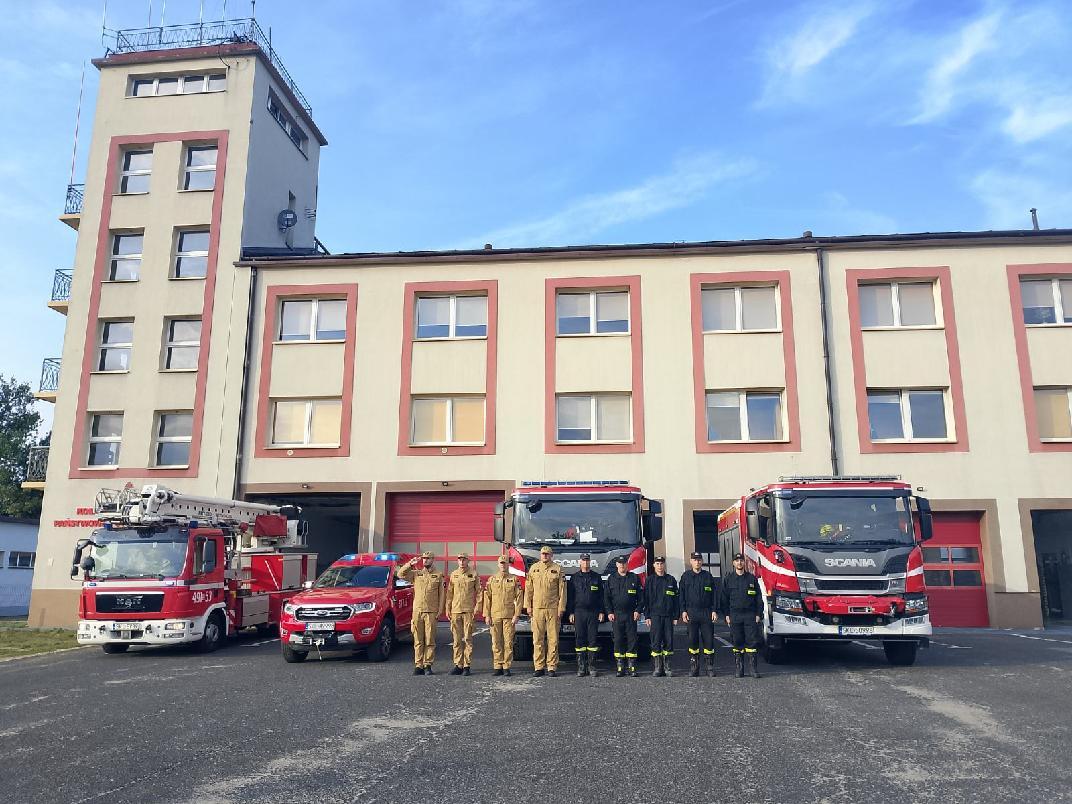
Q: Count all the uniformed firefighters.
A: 9